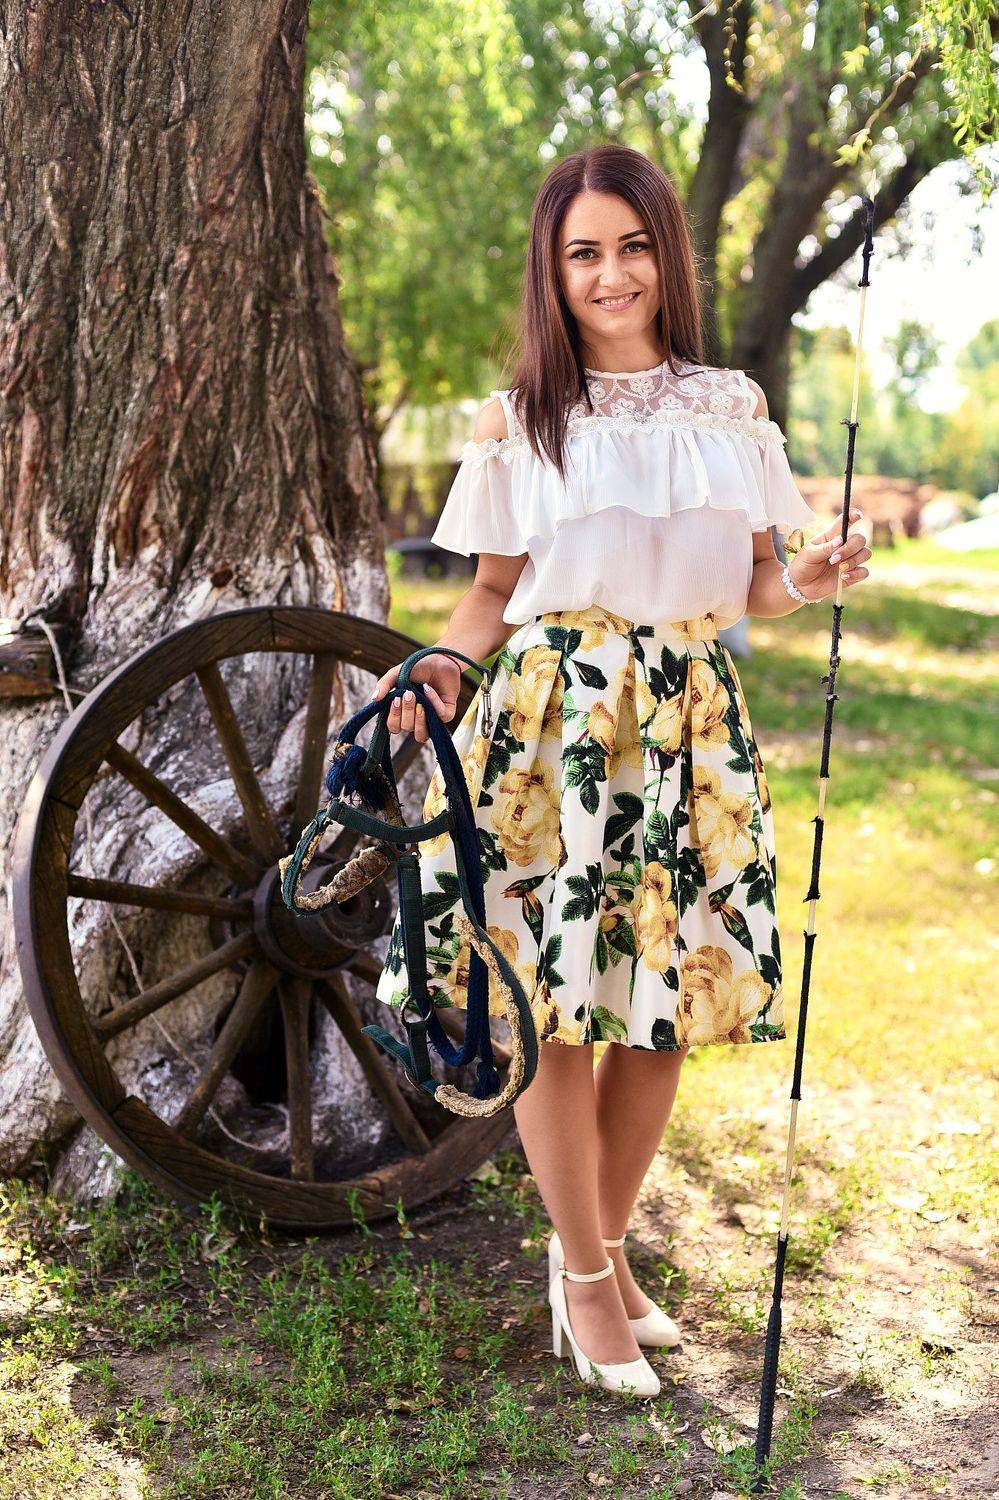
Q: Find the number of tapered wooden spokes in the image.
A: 10